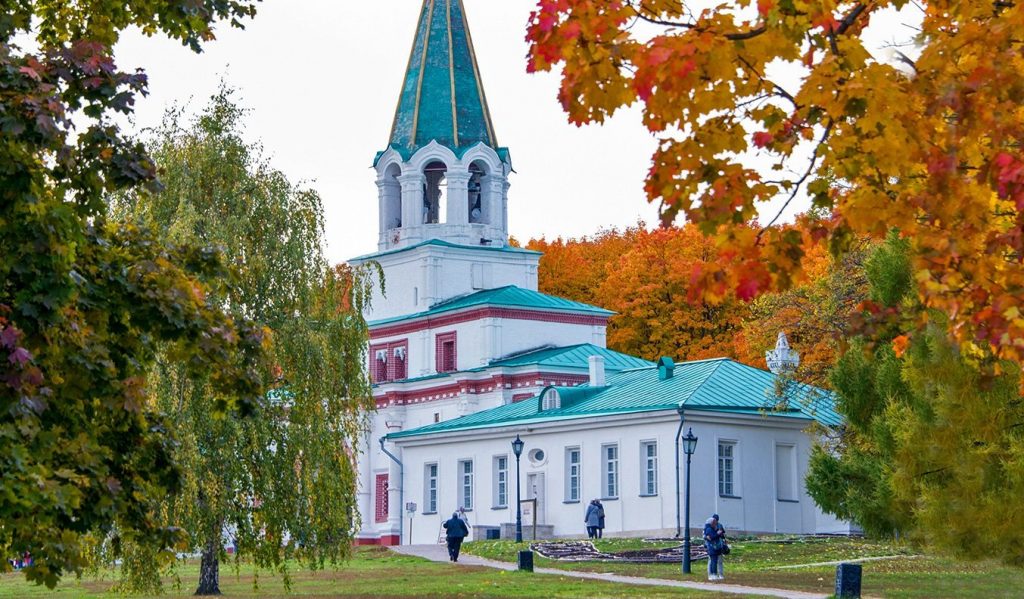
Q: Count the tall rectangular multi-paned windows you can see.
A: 7